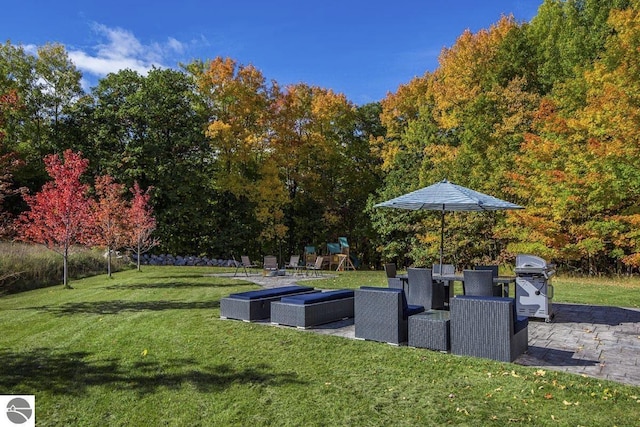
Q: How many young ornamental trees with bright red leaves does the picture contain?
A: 3